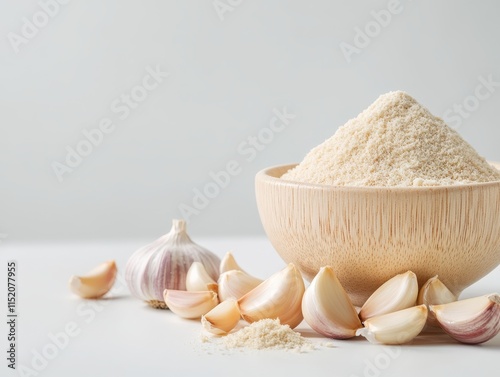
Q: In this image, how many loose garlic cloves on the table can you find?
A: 12